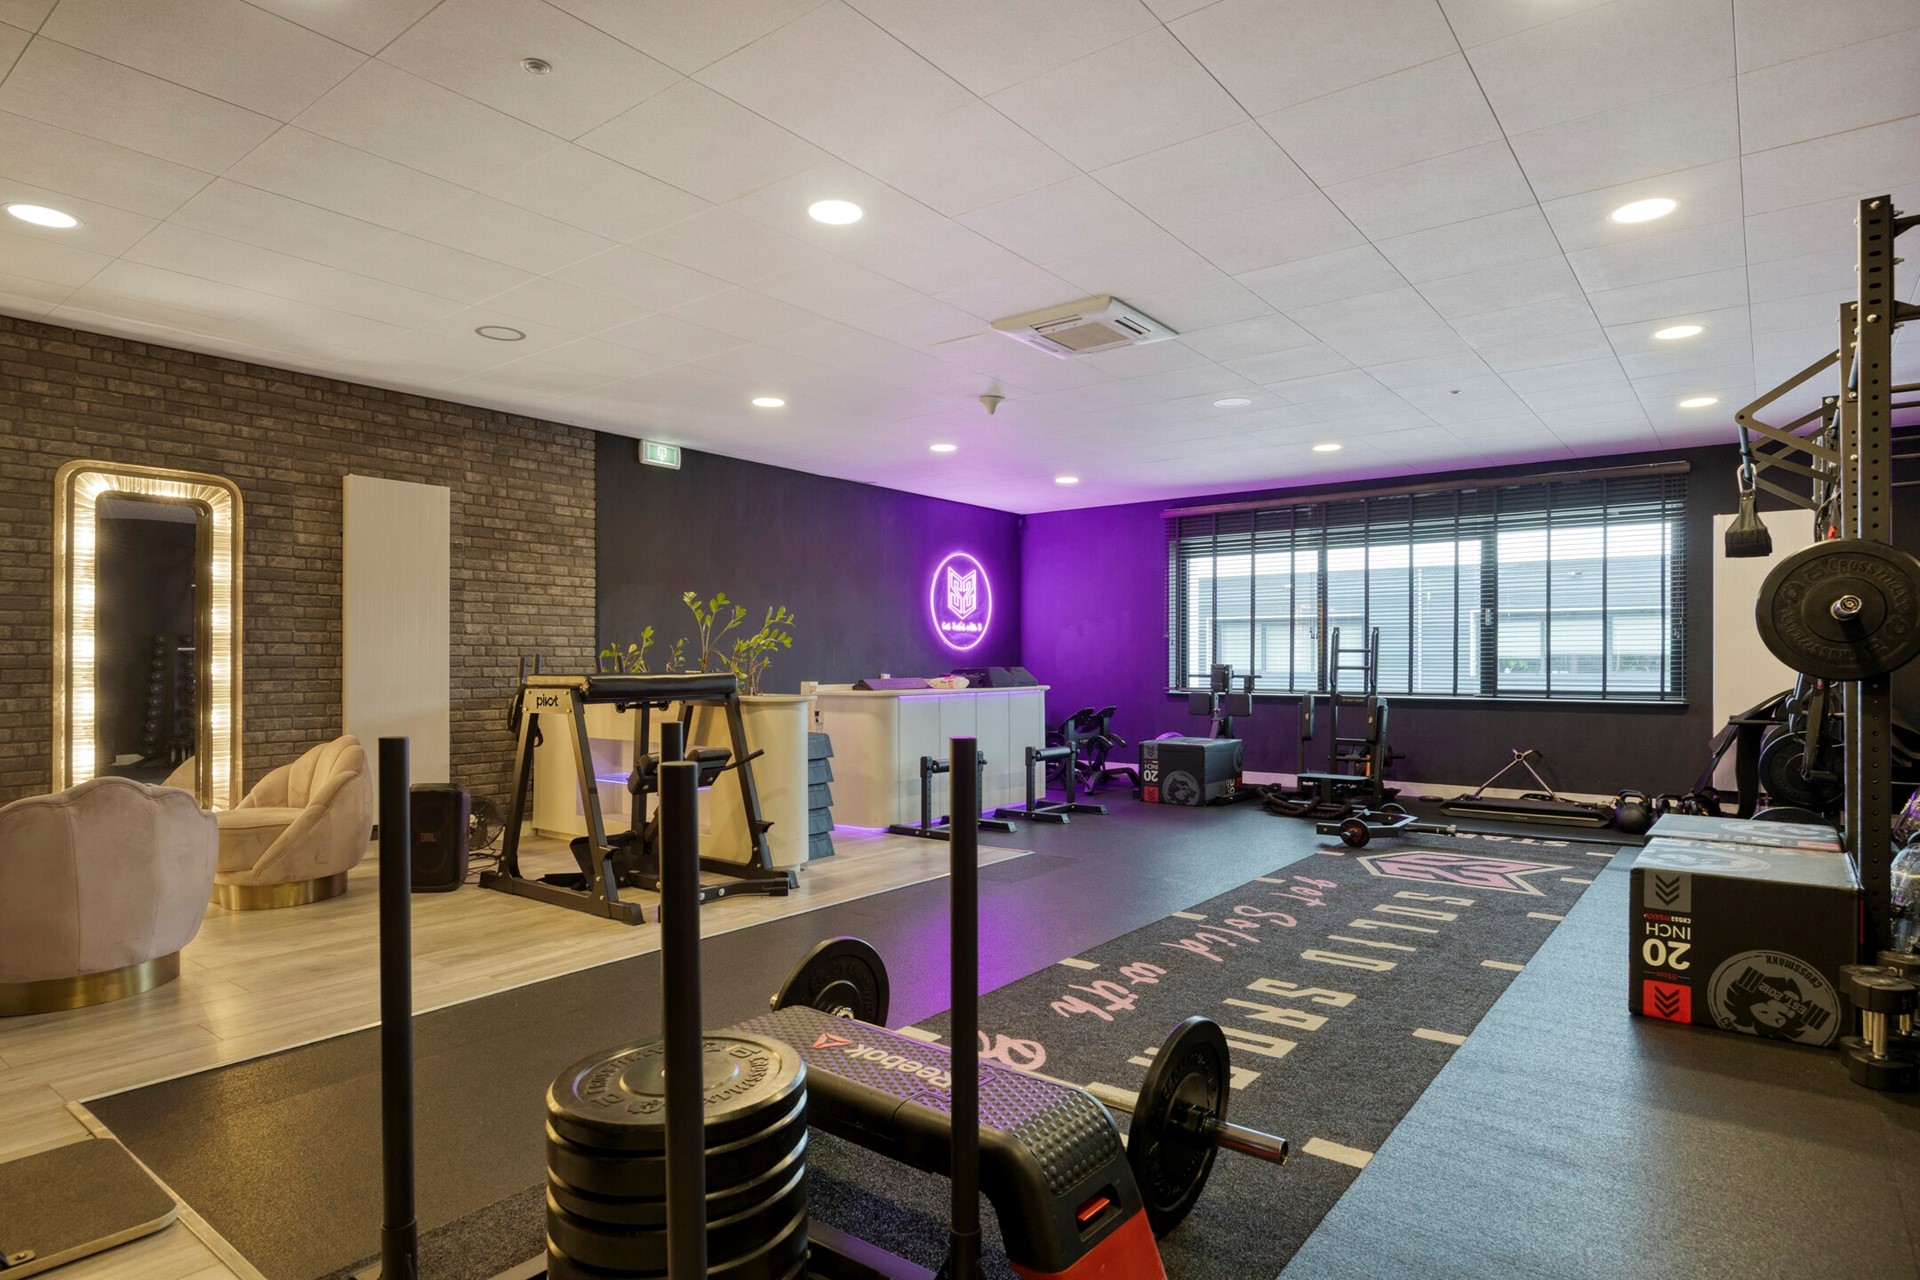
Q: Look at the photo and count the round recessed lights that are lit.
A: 9